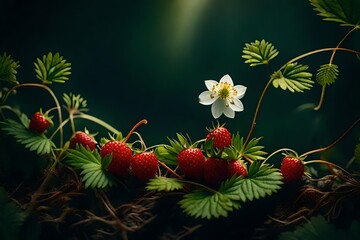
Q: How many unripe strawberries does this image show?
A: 0